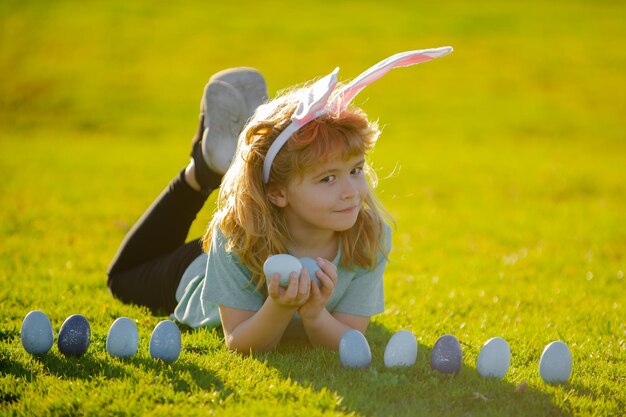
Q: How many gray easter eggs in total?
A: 2